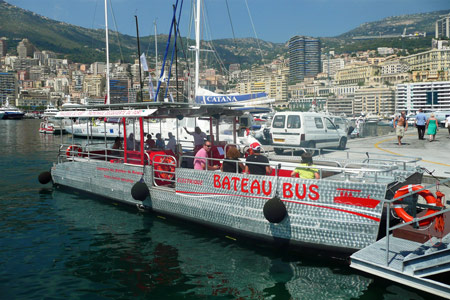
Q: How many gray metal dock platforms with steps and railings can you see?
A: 1